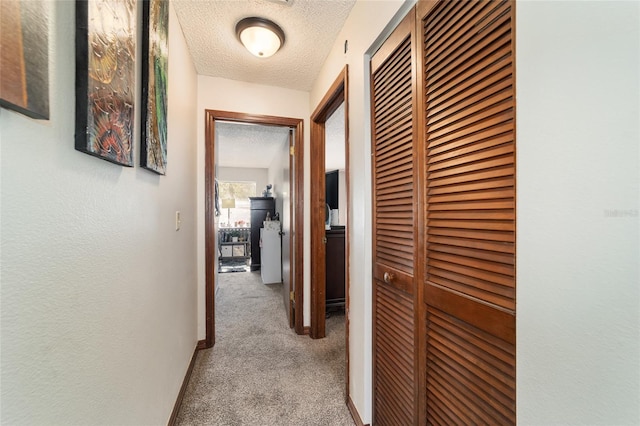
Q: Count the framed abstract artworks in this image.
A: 3